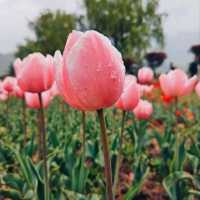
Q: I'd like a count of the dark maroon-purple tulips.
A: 0